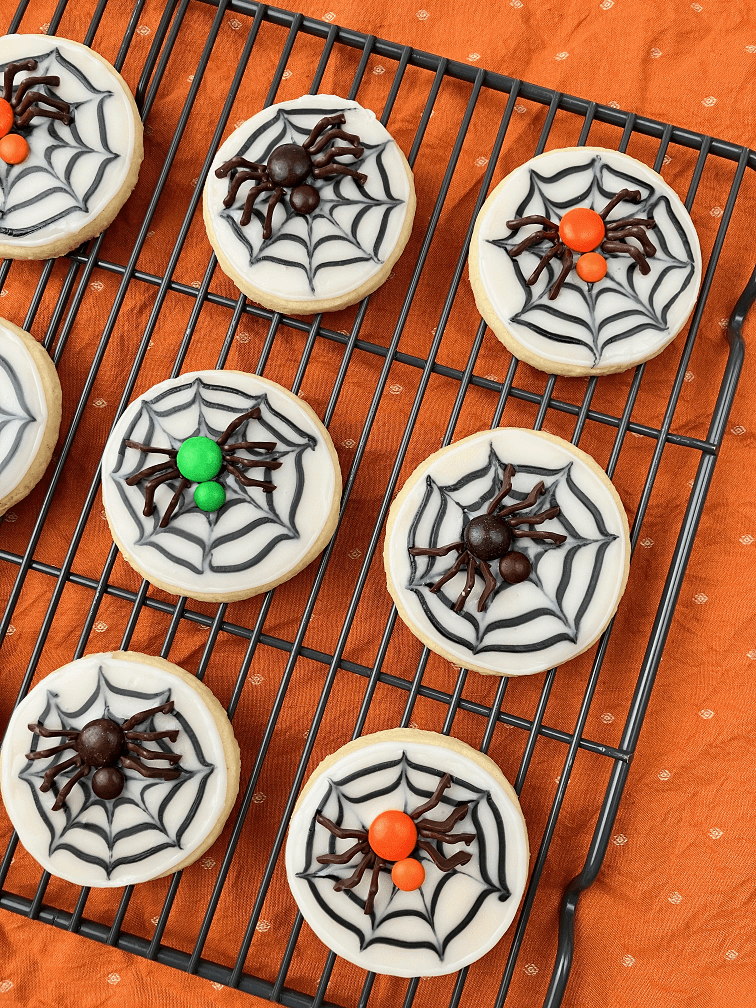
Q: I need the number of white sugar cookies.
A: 8